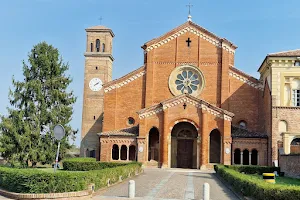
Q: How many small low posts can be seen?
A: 2